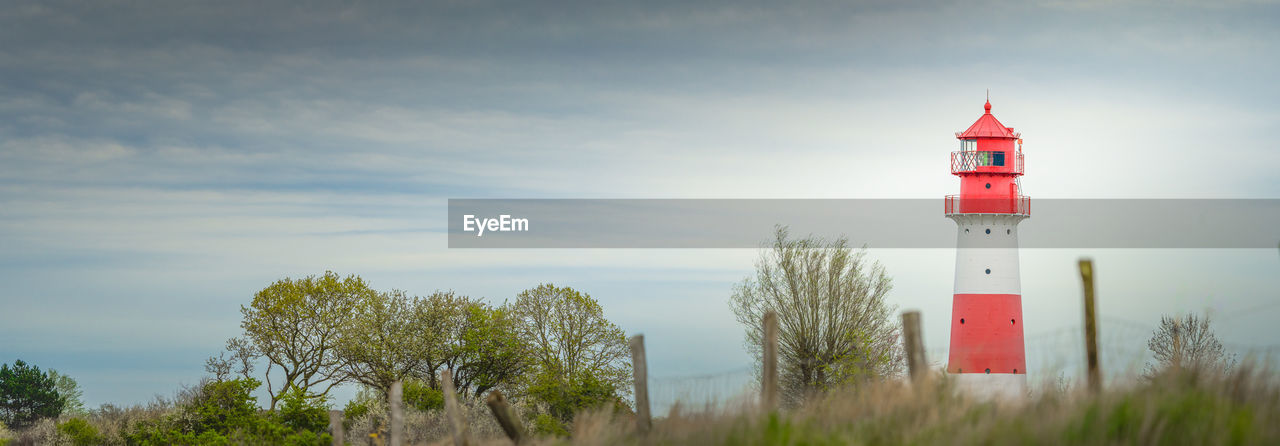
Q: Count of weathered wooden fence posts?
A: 8